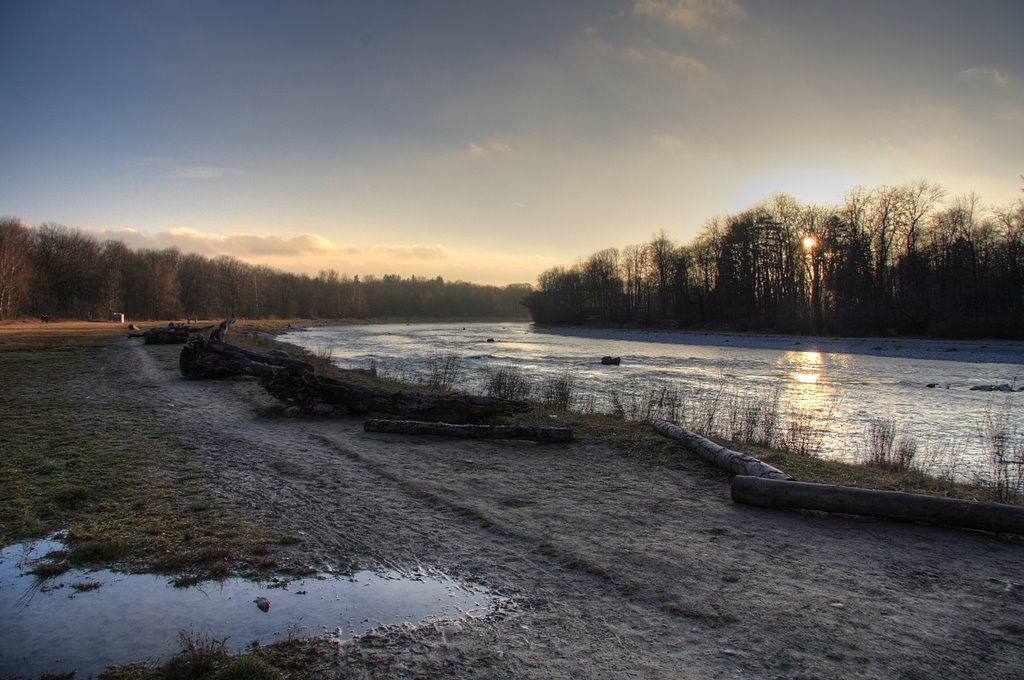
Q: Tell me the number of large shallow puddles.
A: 1